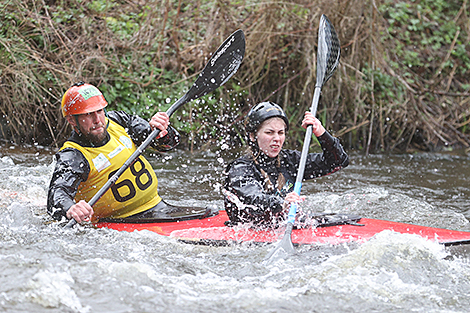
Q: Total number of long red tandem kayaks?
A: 1